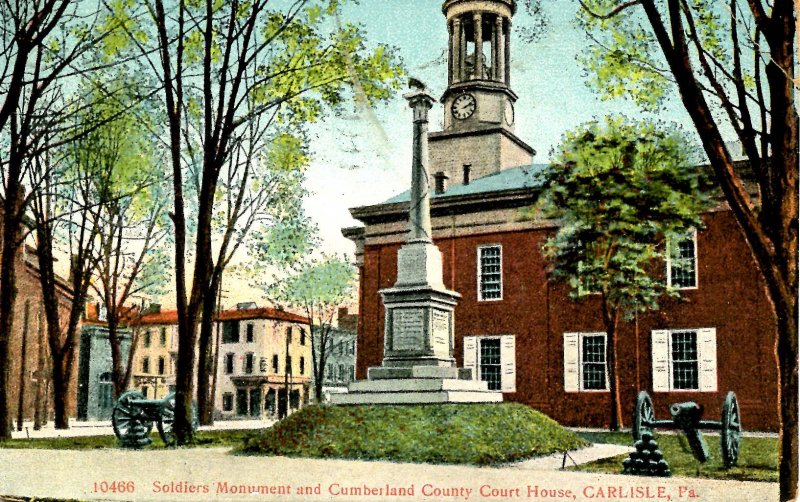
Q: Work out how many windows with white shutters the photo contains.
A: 3